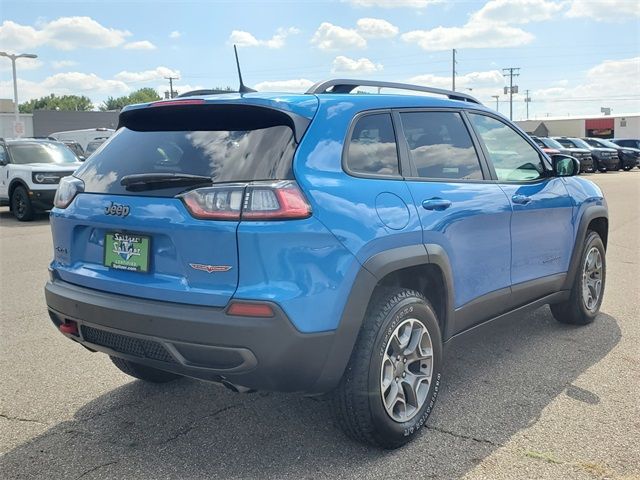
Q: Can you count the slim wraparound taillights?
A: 2